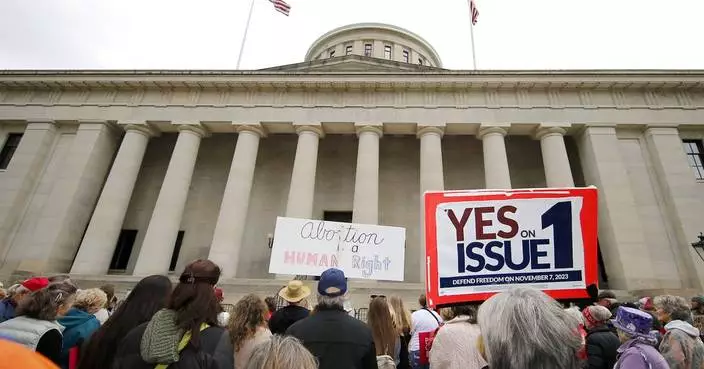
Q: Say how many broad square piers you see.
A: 4